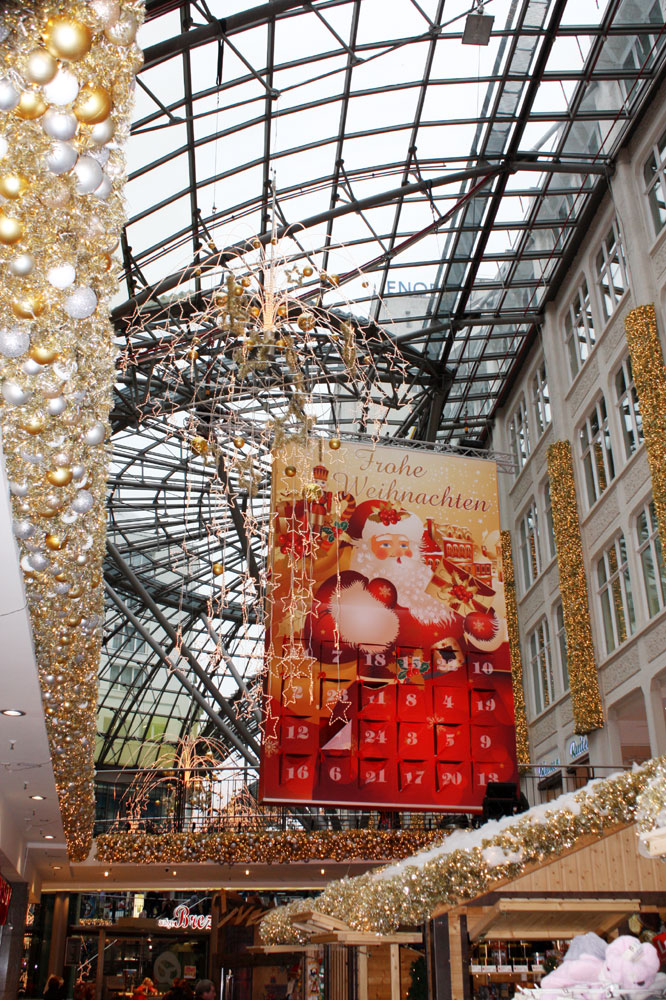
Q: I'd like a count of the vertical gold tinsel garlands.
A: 3